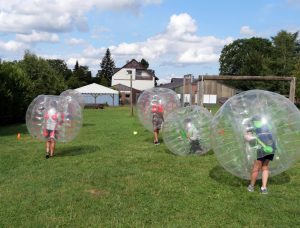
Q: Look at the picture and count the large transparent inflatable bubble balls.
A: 5